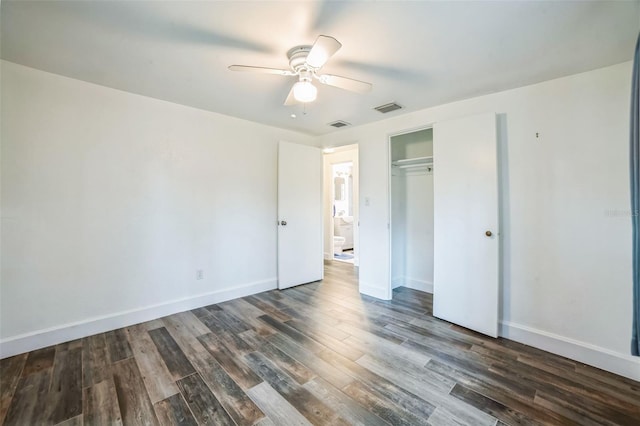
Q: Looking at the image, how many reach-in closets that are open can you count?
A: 1